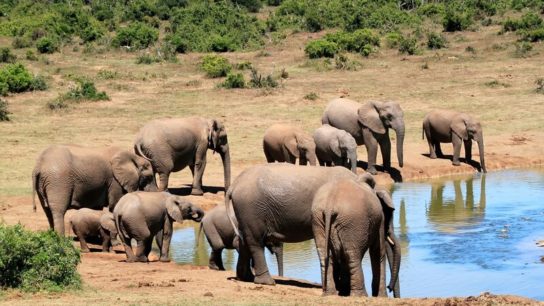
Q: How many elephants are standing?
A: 11